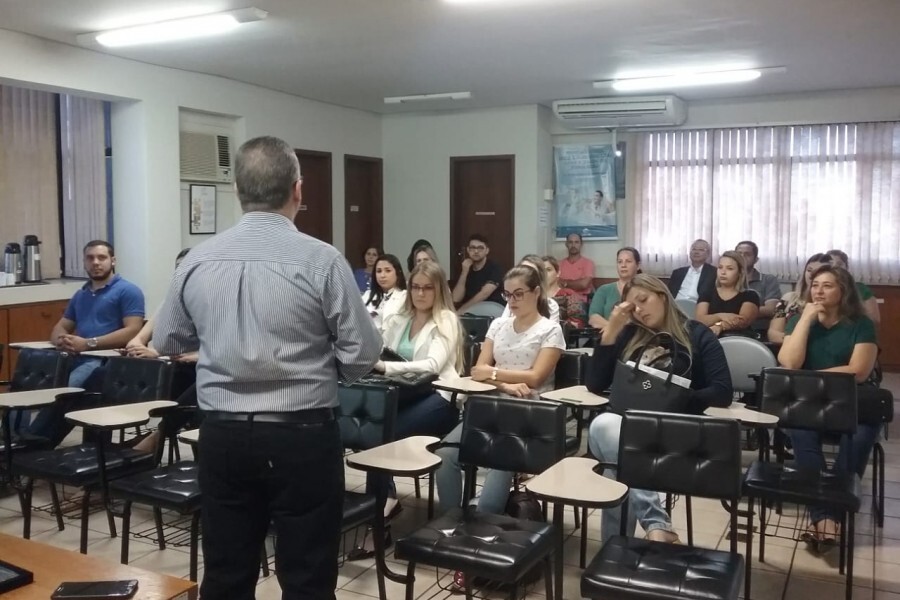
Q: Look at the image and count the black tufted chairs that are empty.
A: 7